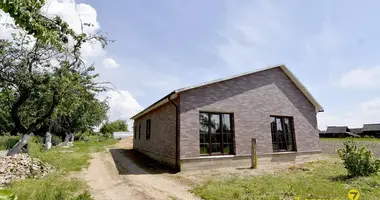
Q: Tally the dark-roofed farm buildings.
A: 2